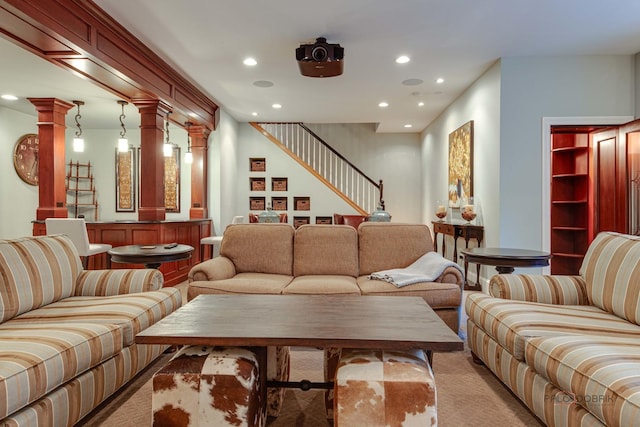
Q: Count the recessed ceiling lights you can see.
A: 9